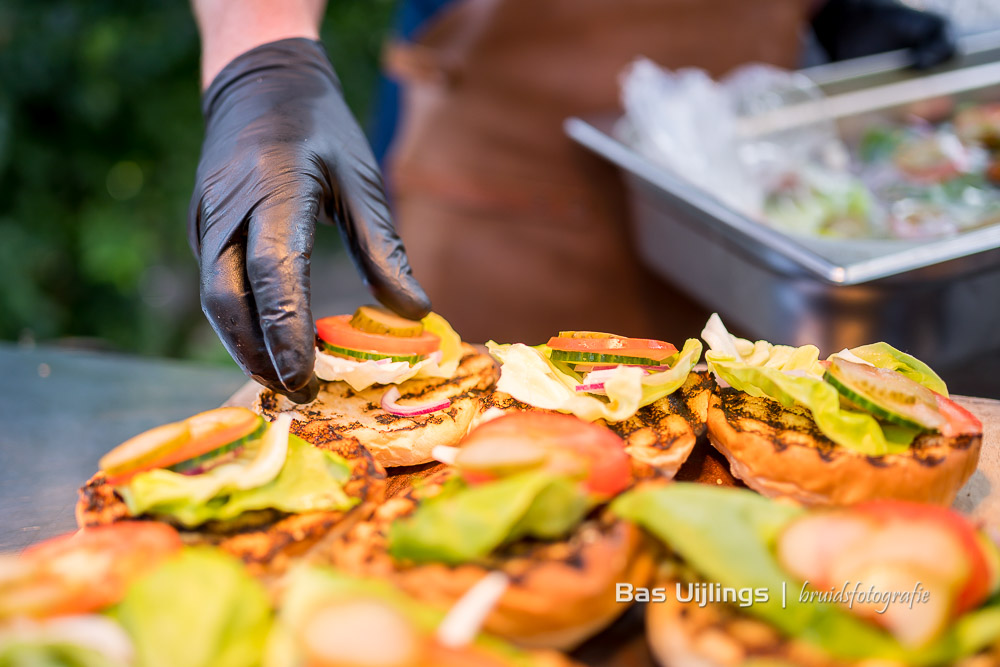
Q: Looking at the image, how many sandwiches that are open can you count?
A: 8